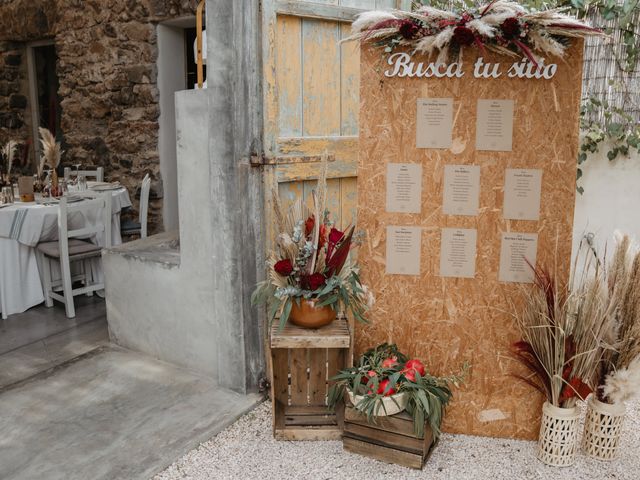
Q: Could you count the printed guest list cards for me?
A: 8